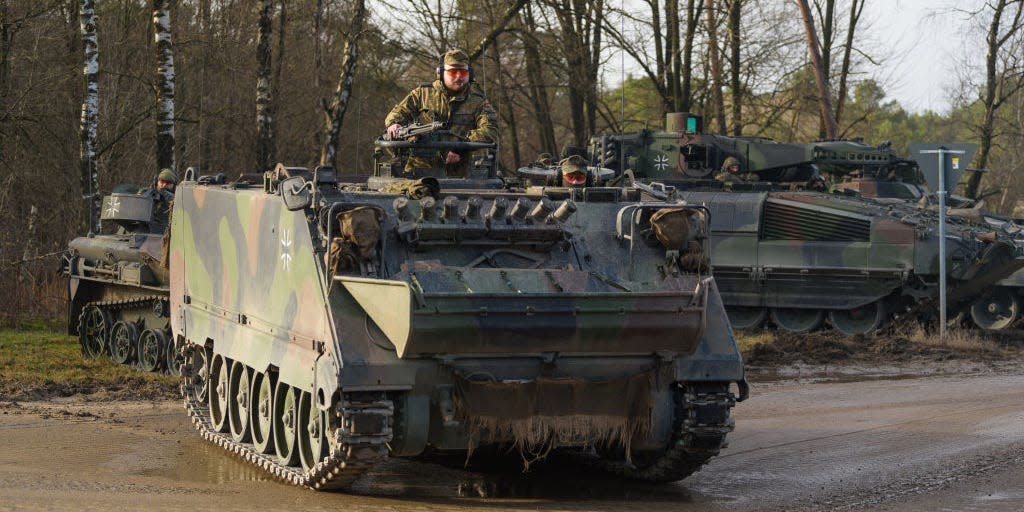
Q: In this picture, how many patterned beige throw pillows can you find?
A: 0